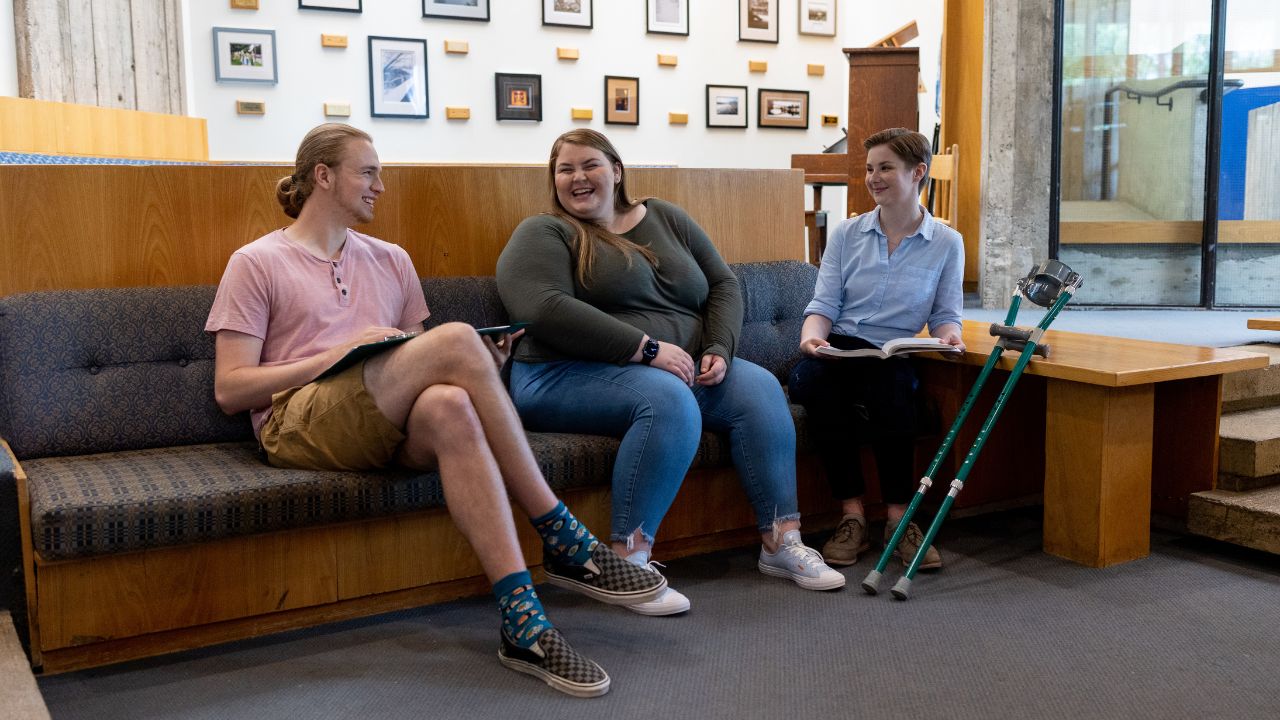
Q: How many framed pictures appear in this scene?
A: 12